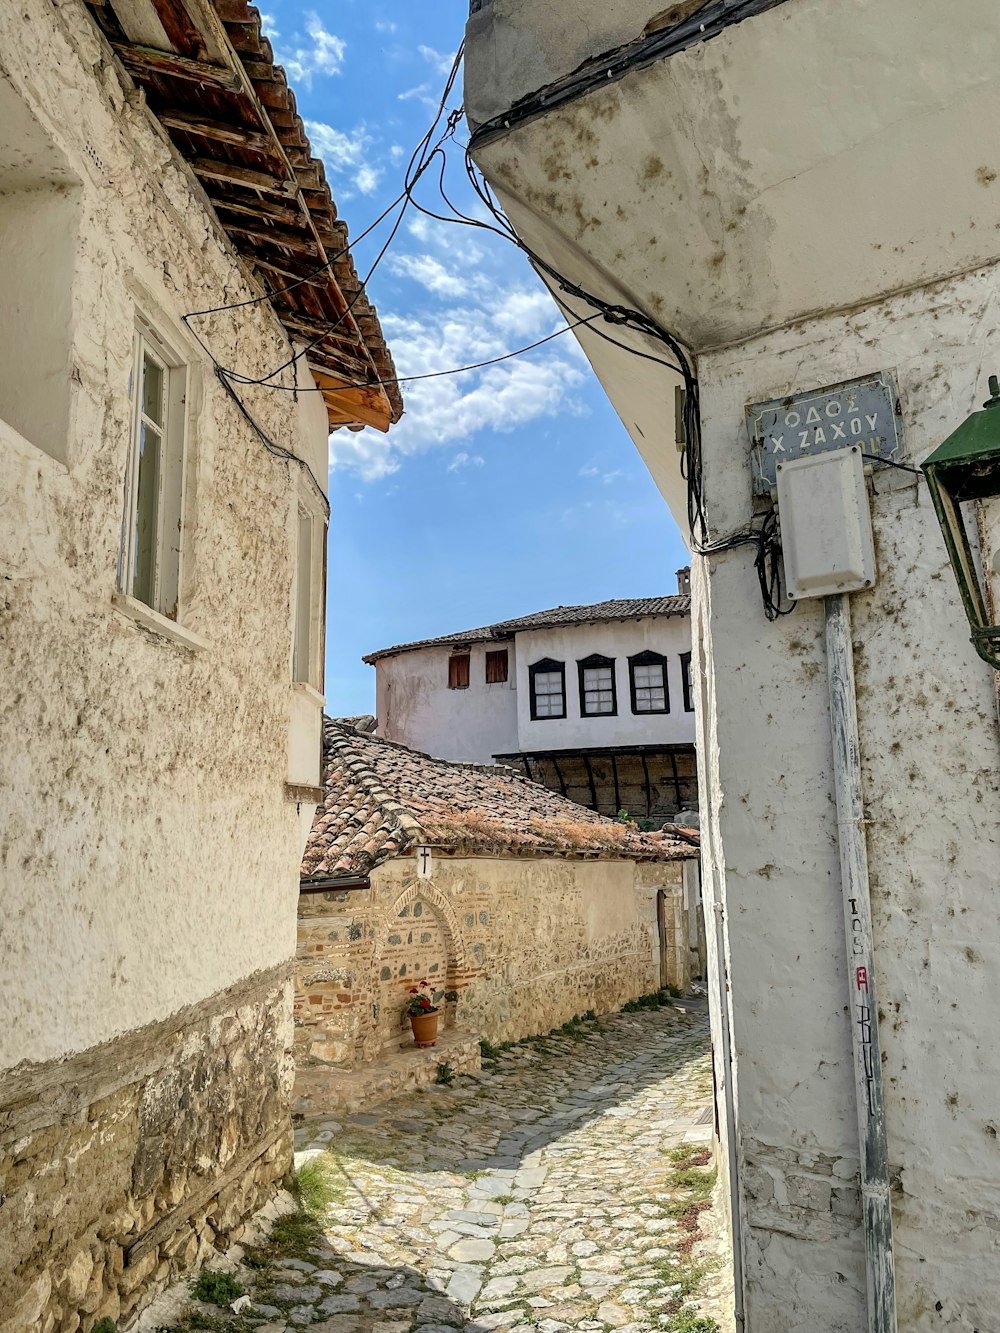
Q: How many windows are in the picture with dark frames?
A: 4